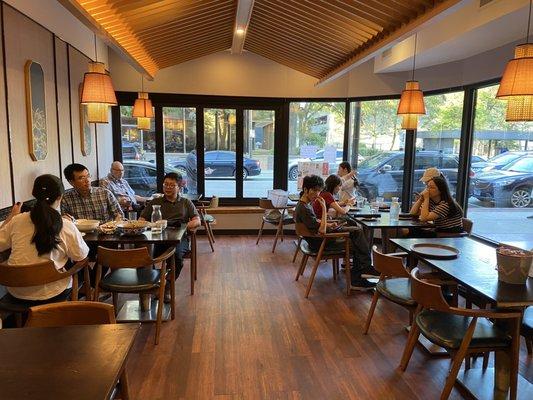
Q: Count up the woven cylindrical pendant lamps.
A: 4